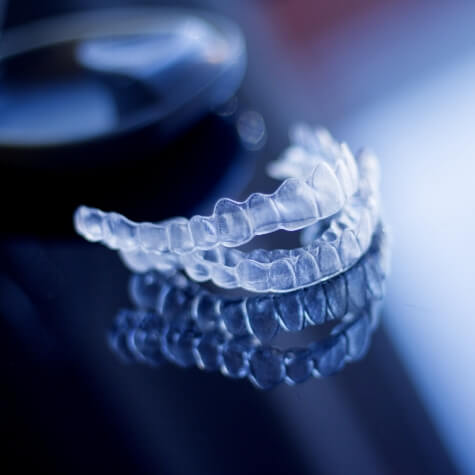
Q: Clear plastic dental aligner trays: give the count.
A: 2